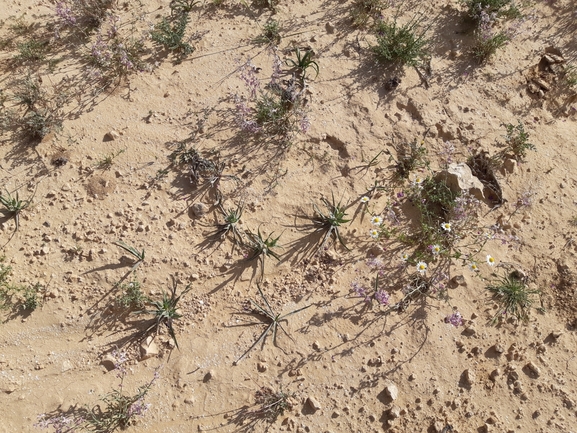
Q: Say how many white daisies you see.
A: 10